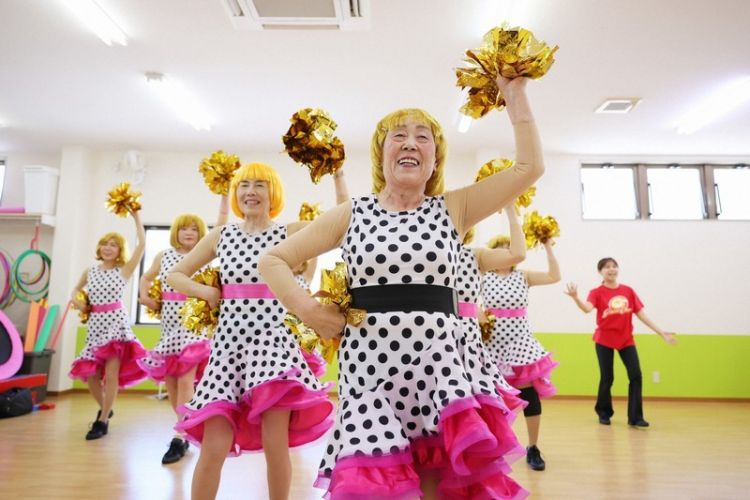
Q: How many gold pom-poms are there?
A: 12